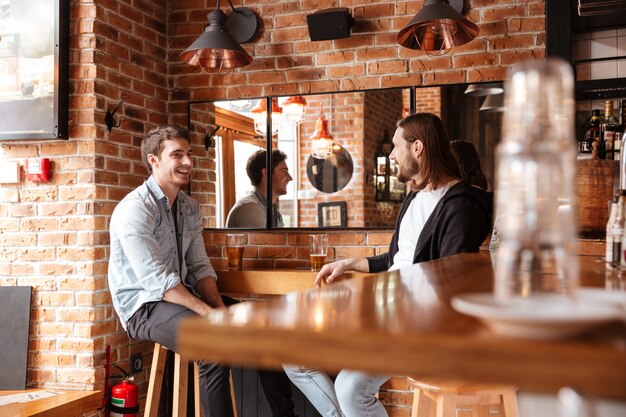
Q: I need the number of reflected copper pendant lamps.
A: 3